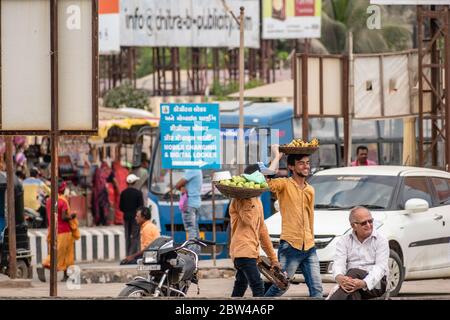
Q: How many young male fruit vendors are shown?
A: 2